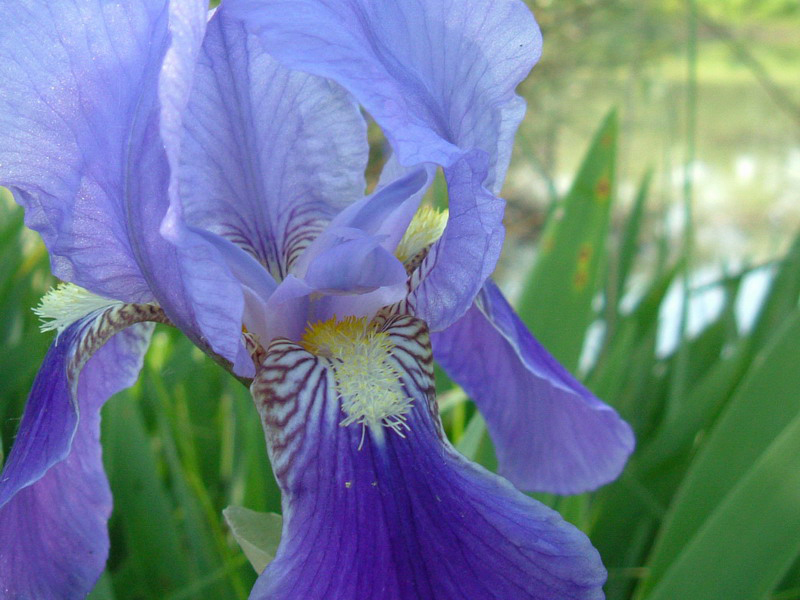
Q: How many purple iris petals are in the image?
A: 6